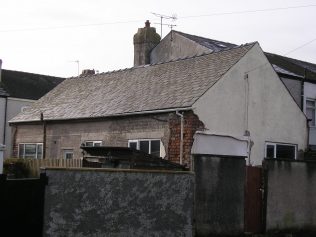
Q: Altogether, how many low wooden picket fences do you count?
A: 1